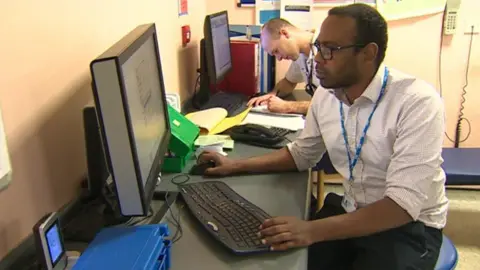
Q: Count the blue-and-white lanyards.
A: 1